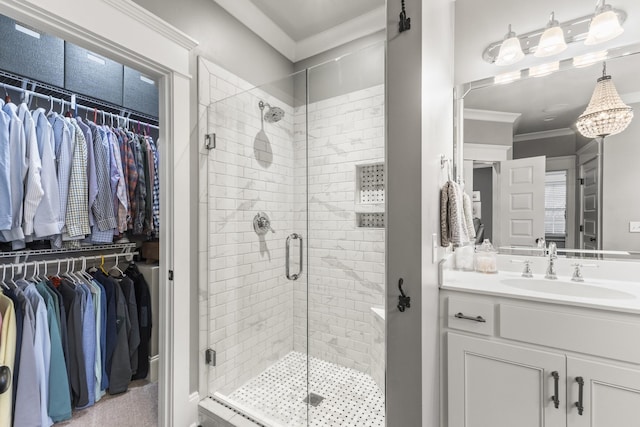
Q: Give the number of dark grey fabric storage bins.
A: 3